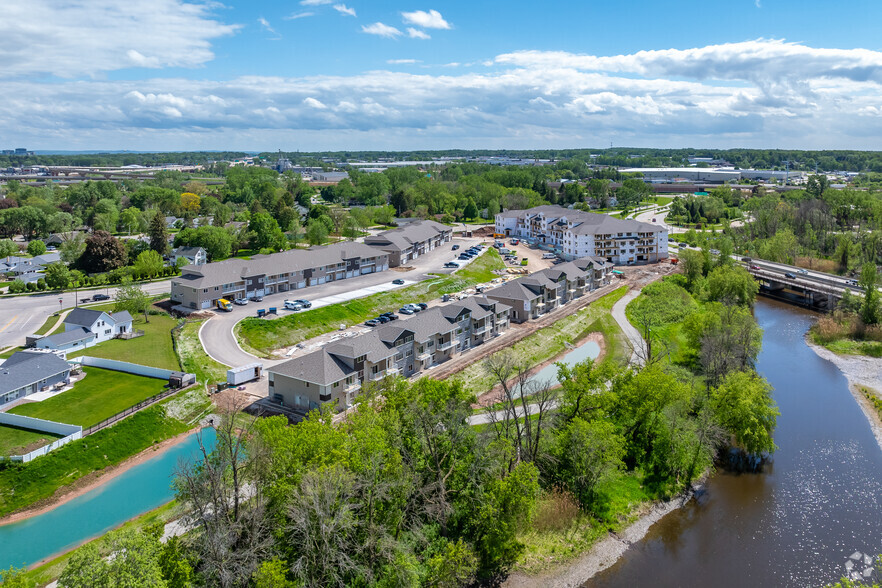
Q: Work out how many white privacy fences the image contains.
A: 2